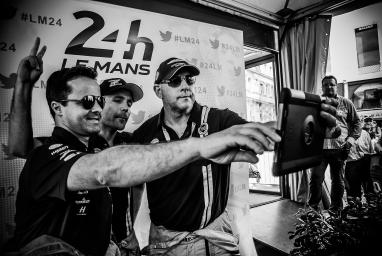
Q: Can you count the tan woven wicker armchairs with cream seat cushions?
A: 0